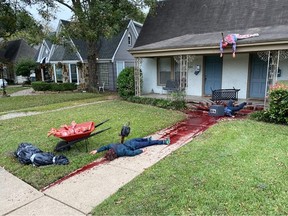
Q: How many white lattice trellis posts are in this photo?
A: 3